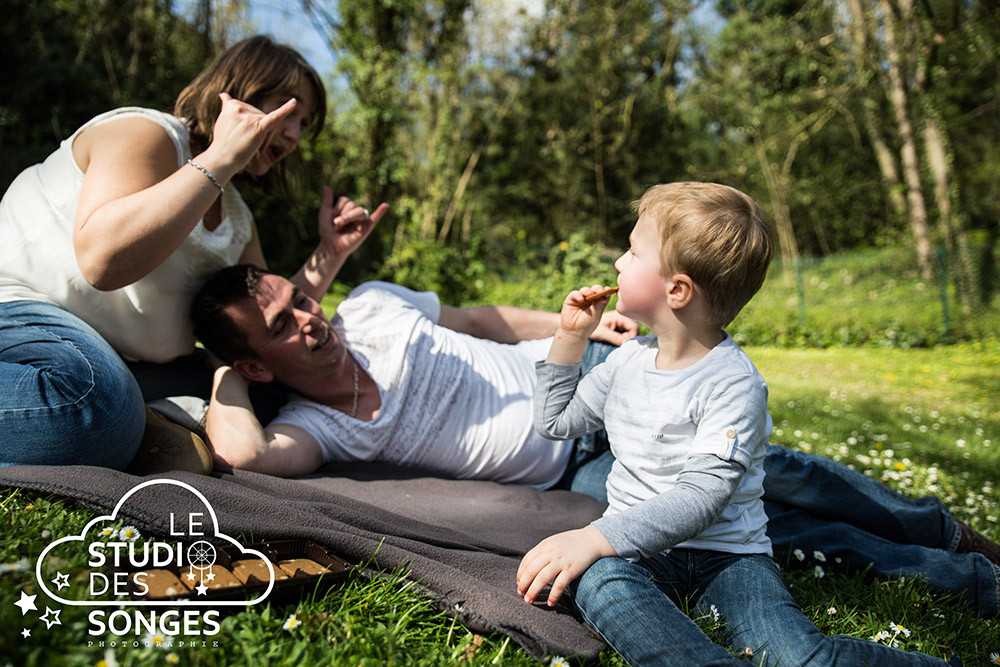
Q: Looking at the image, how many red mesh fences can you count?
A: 0